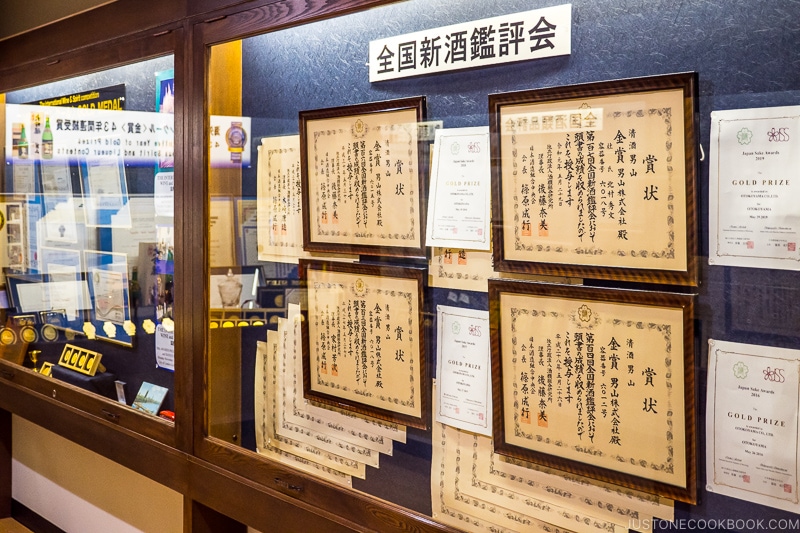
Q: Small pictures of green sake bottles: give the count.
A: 2